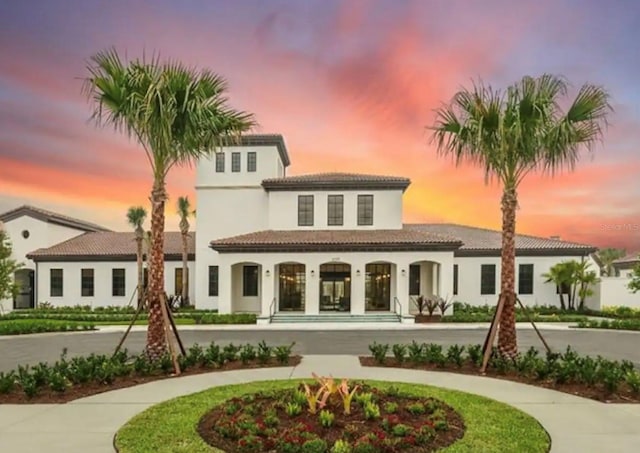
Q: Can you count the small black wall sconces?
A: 4